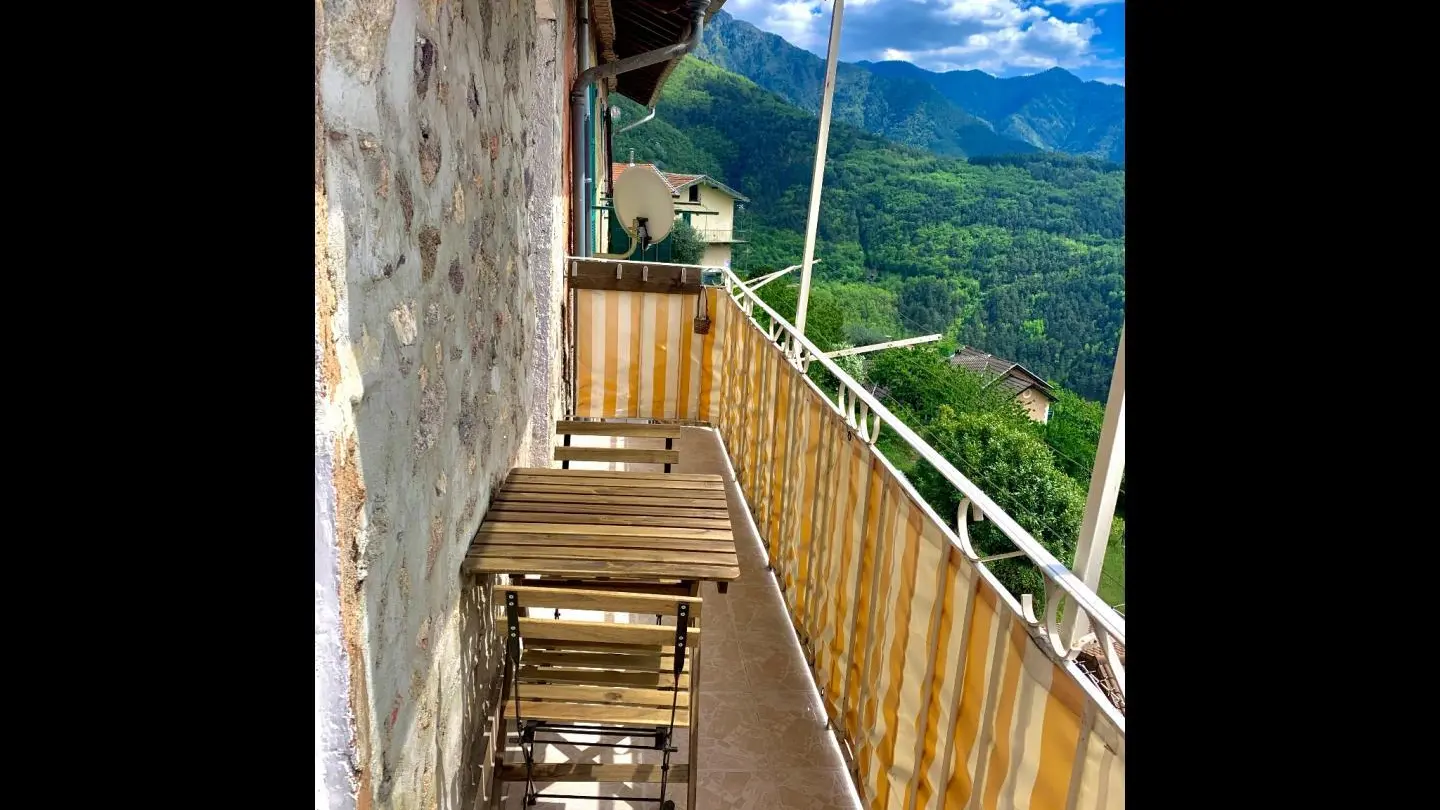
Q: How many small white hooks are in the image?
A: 4